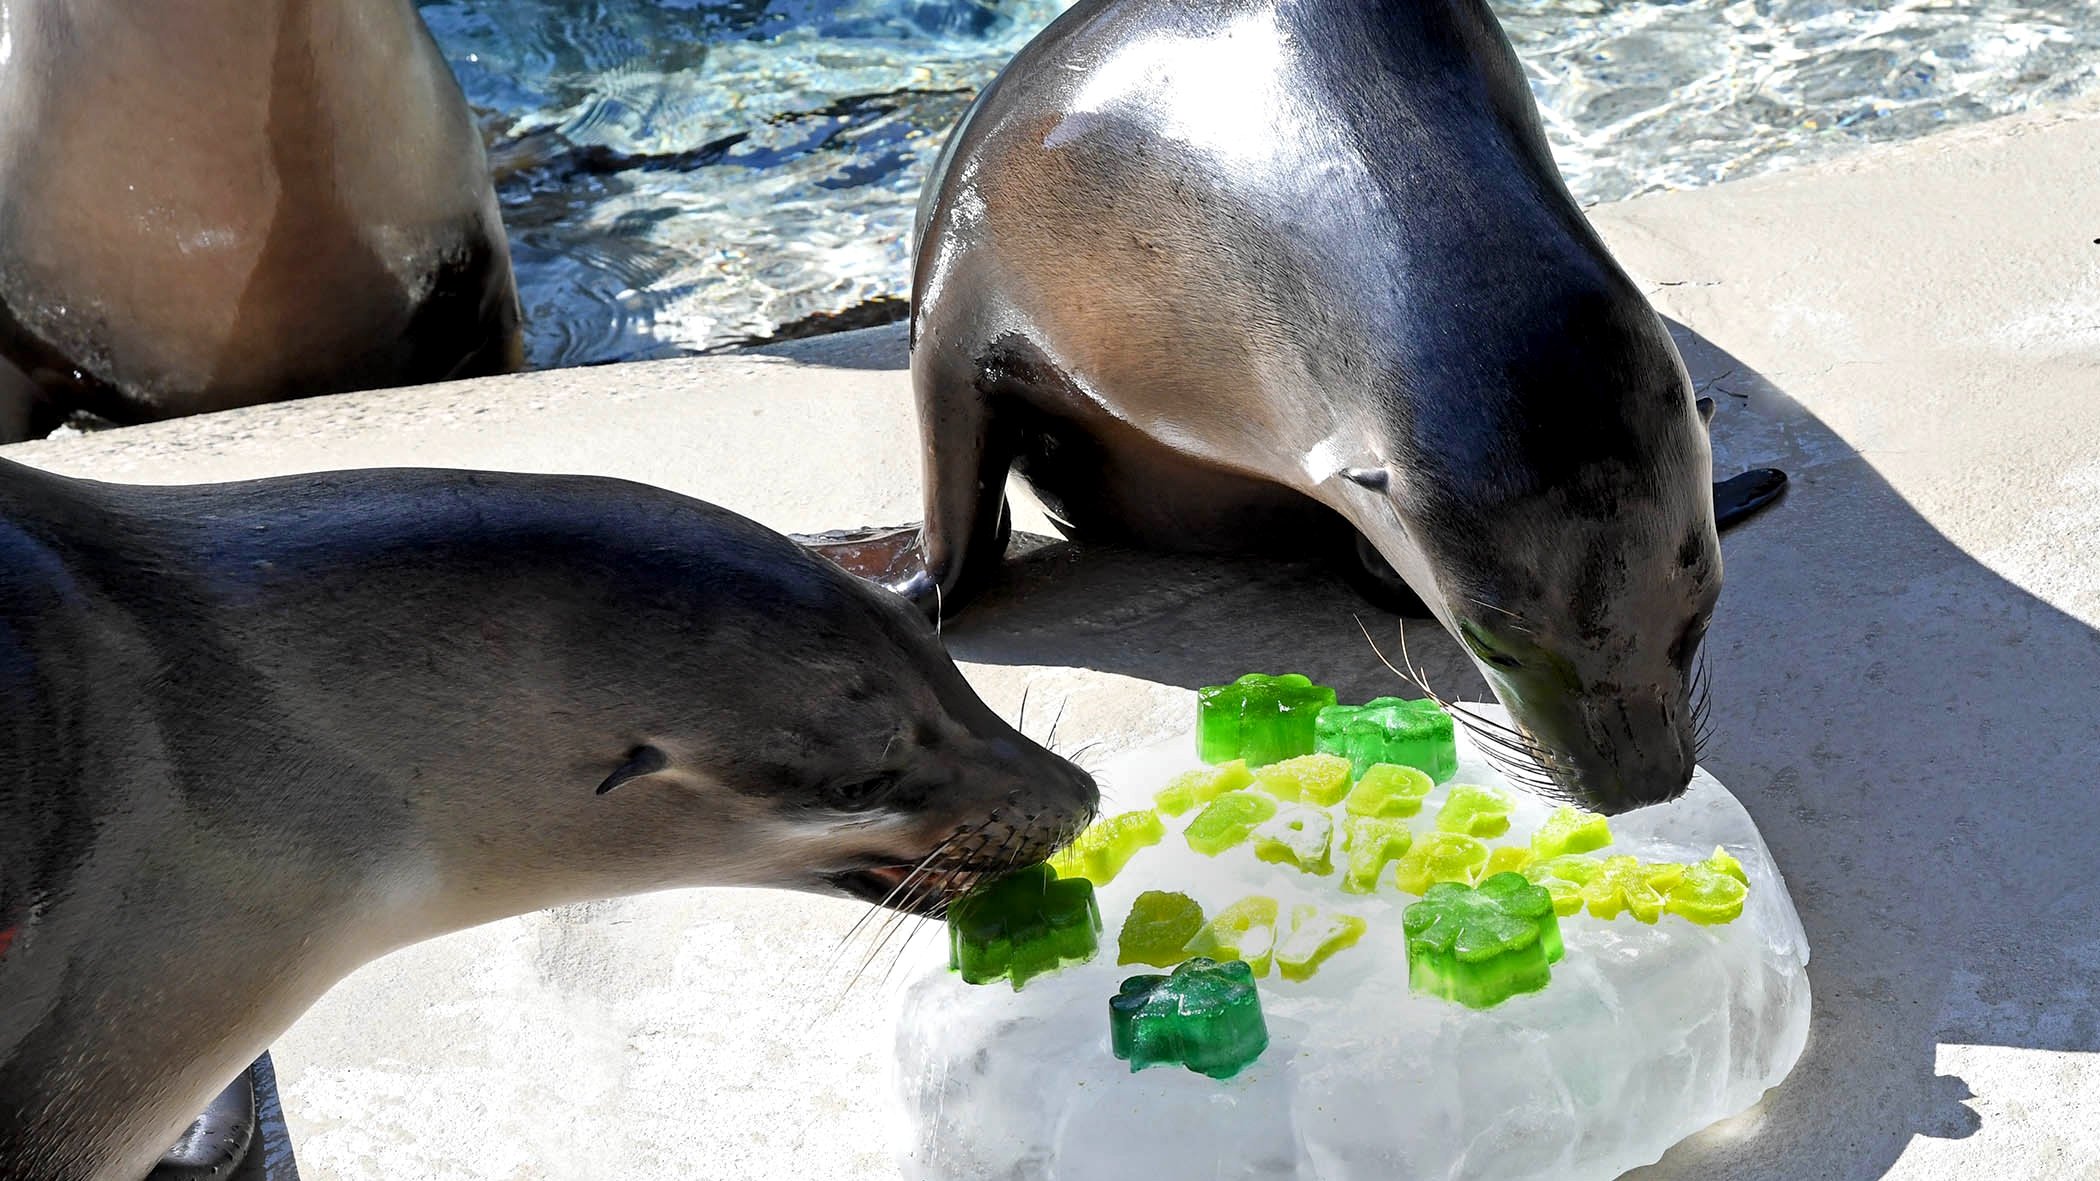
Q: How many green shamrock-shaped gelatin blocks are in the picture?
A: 5